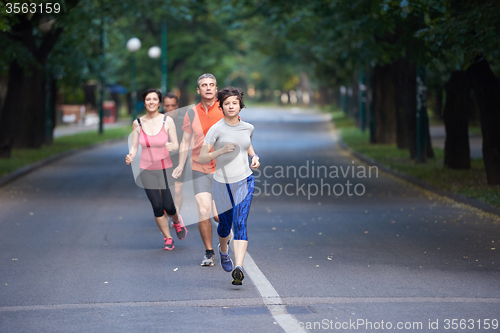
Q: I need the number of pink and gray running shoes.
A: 2